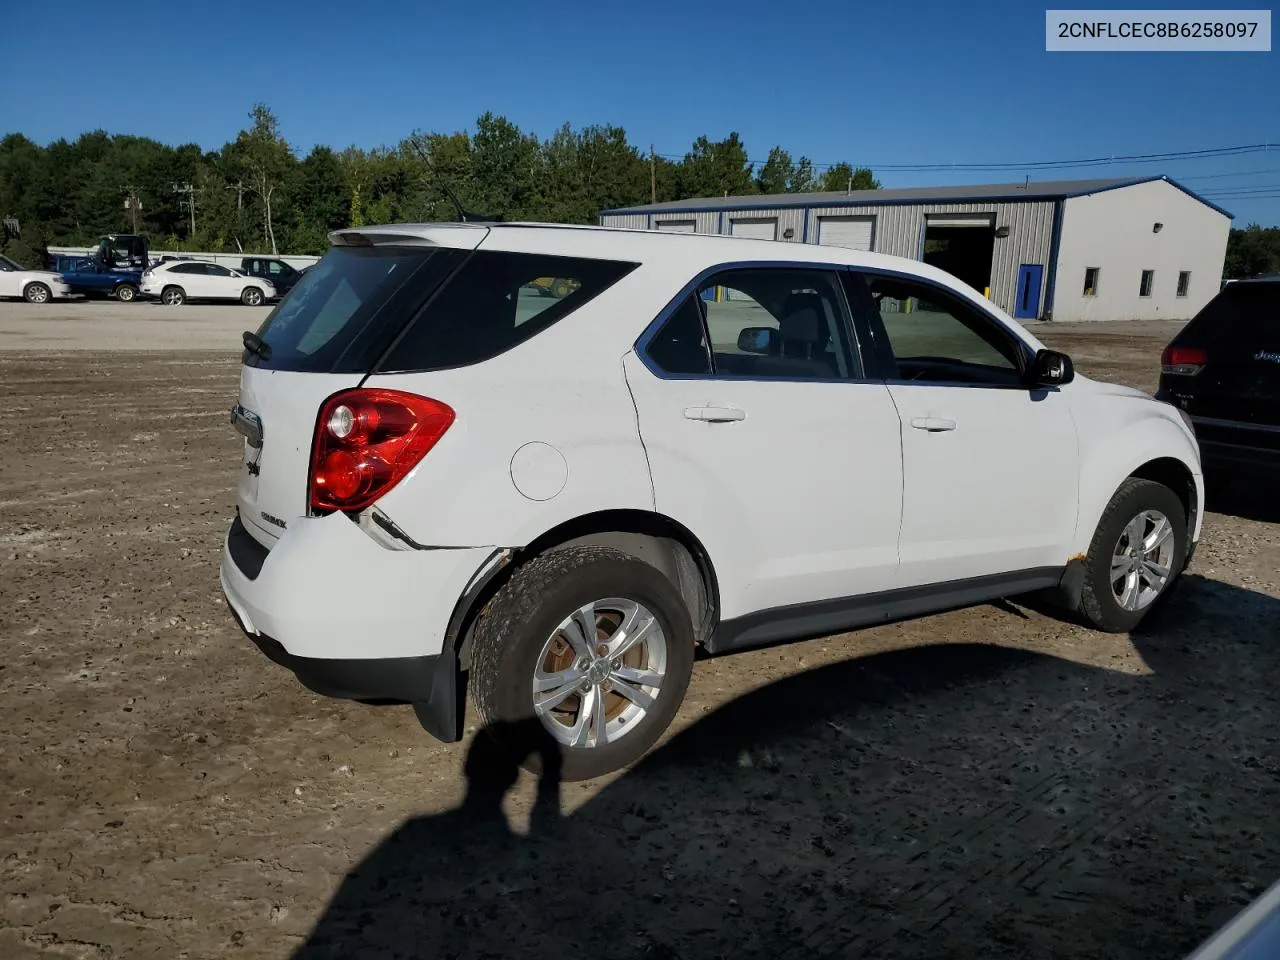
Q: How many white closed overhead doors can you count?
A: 3